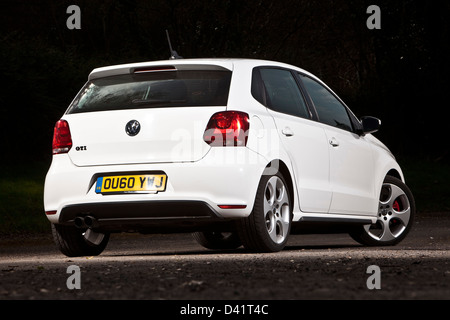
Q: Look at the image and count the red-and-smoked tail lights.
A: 2